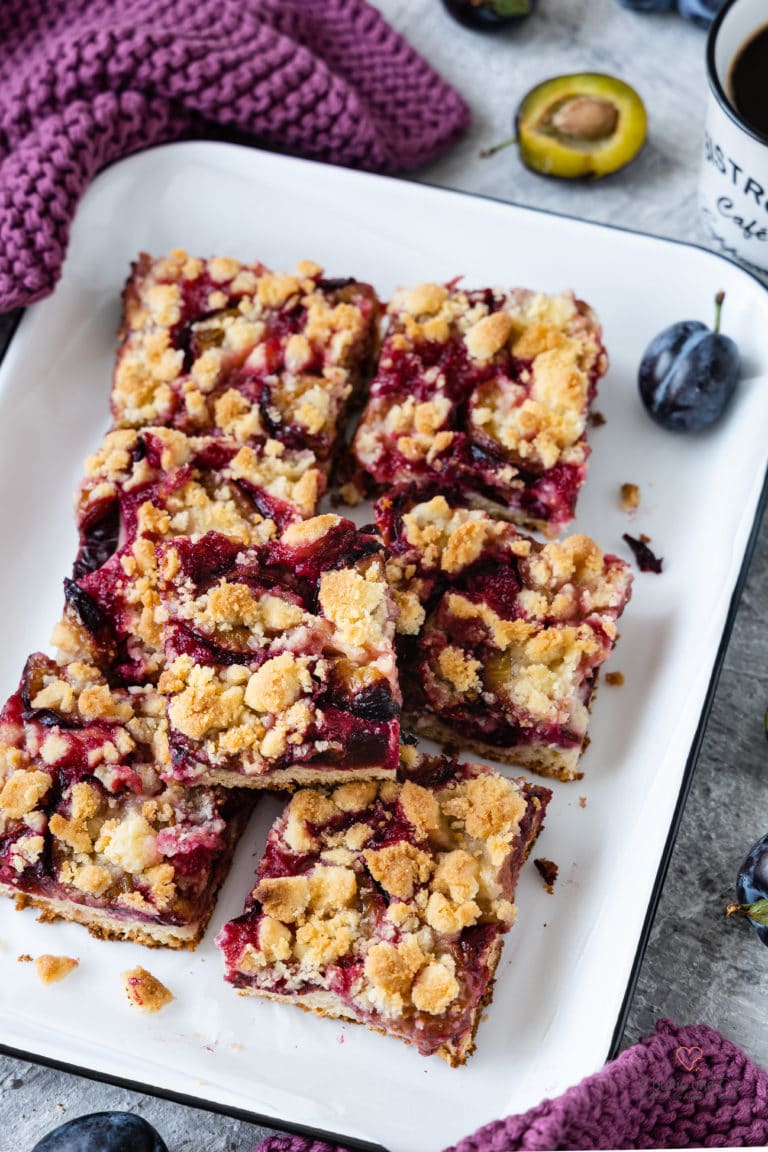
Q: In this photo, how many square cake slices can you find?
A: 7